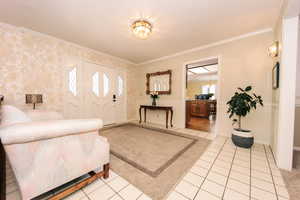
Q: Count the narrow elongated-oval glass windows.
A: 4